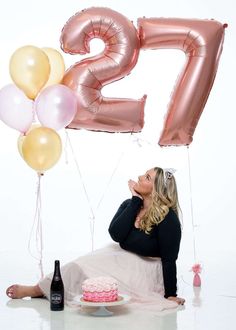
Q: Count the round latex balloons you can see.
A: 6